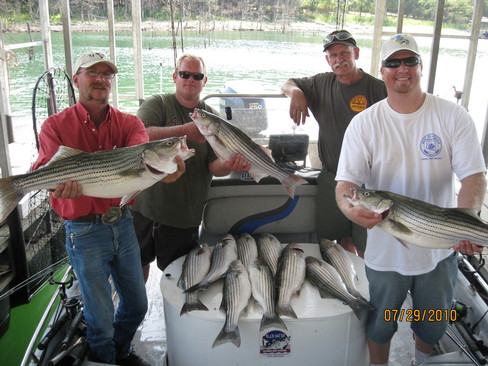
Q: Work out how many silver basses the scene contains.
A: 12